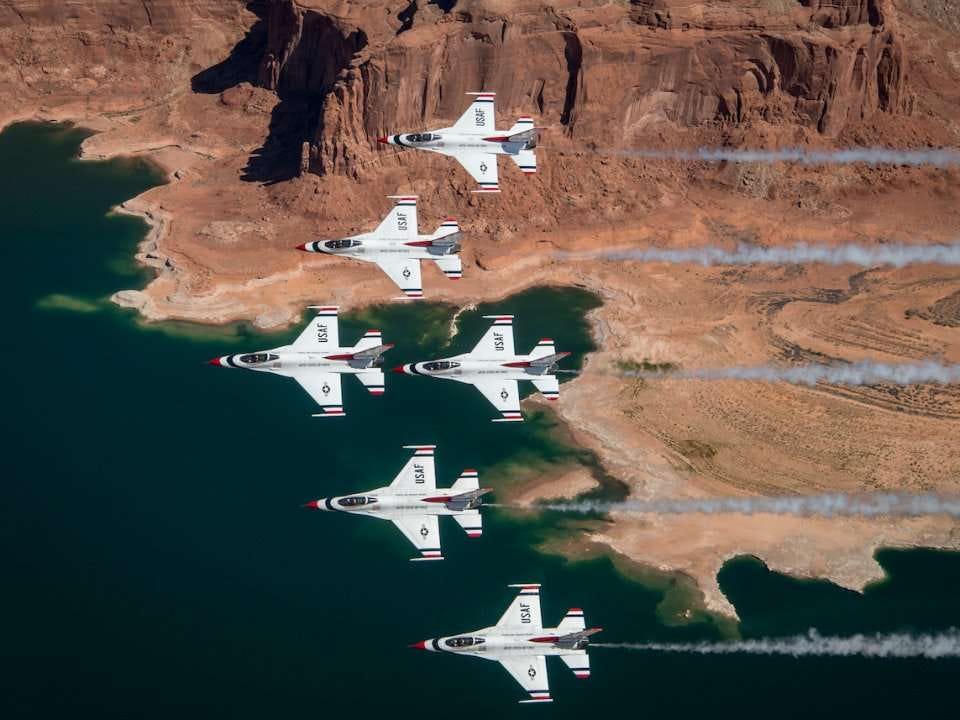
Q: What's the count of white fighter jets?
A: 6